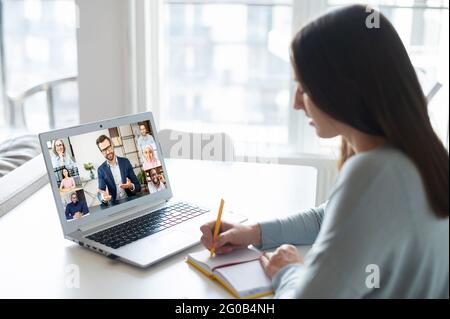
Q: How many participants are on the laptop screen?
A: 7